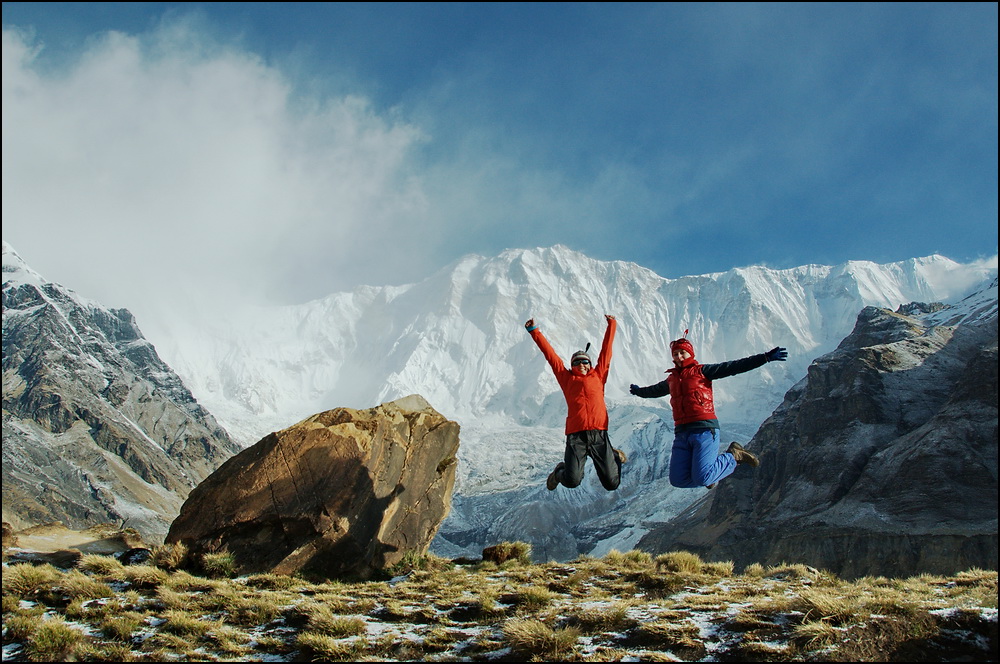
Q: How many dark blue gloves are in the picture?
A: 2